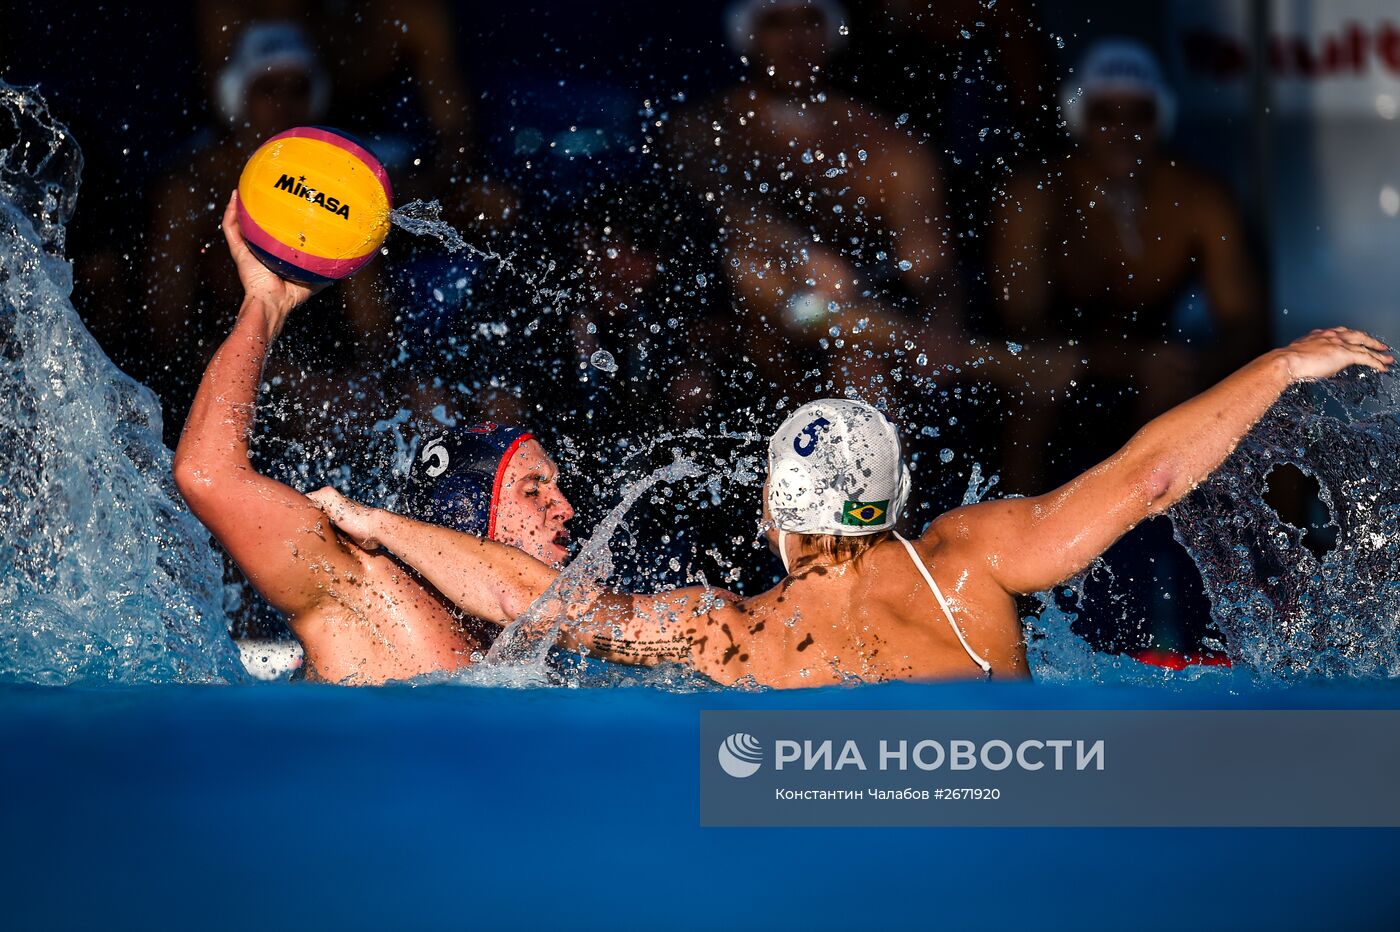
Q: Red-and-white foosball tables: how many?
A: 0